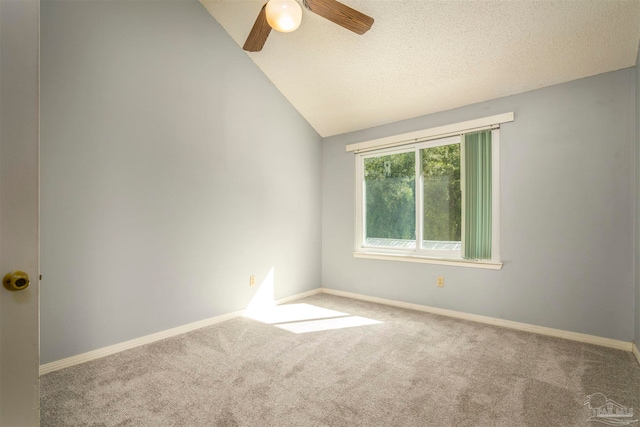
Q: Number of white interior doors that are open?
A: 1